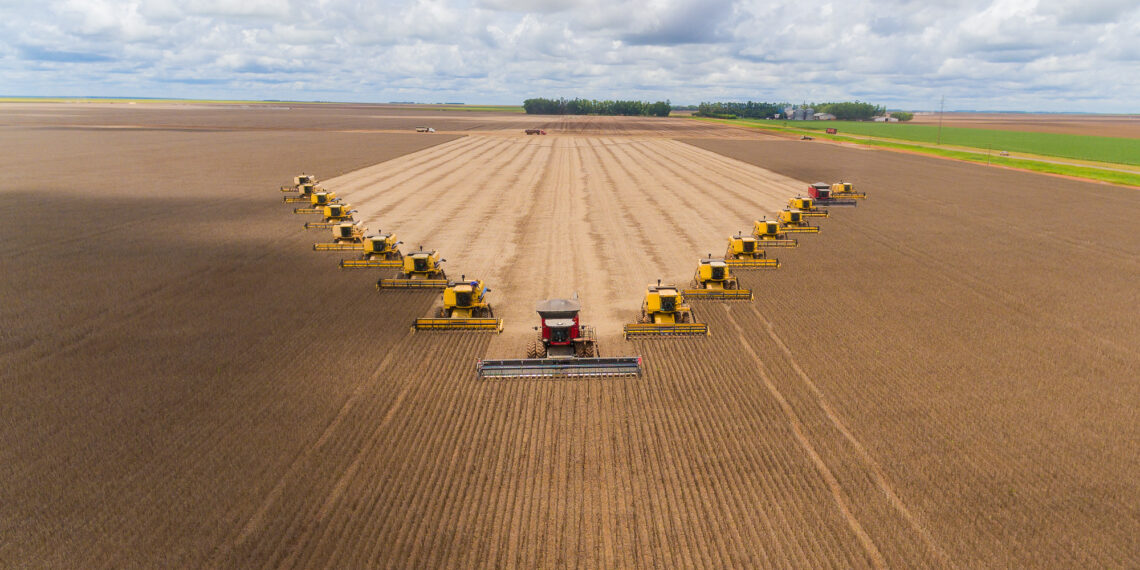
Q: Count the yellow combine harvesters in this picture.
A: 15